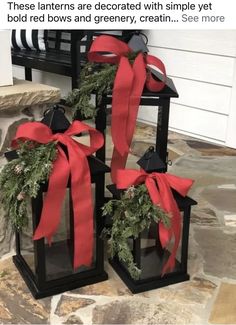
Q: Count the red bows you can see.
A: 3